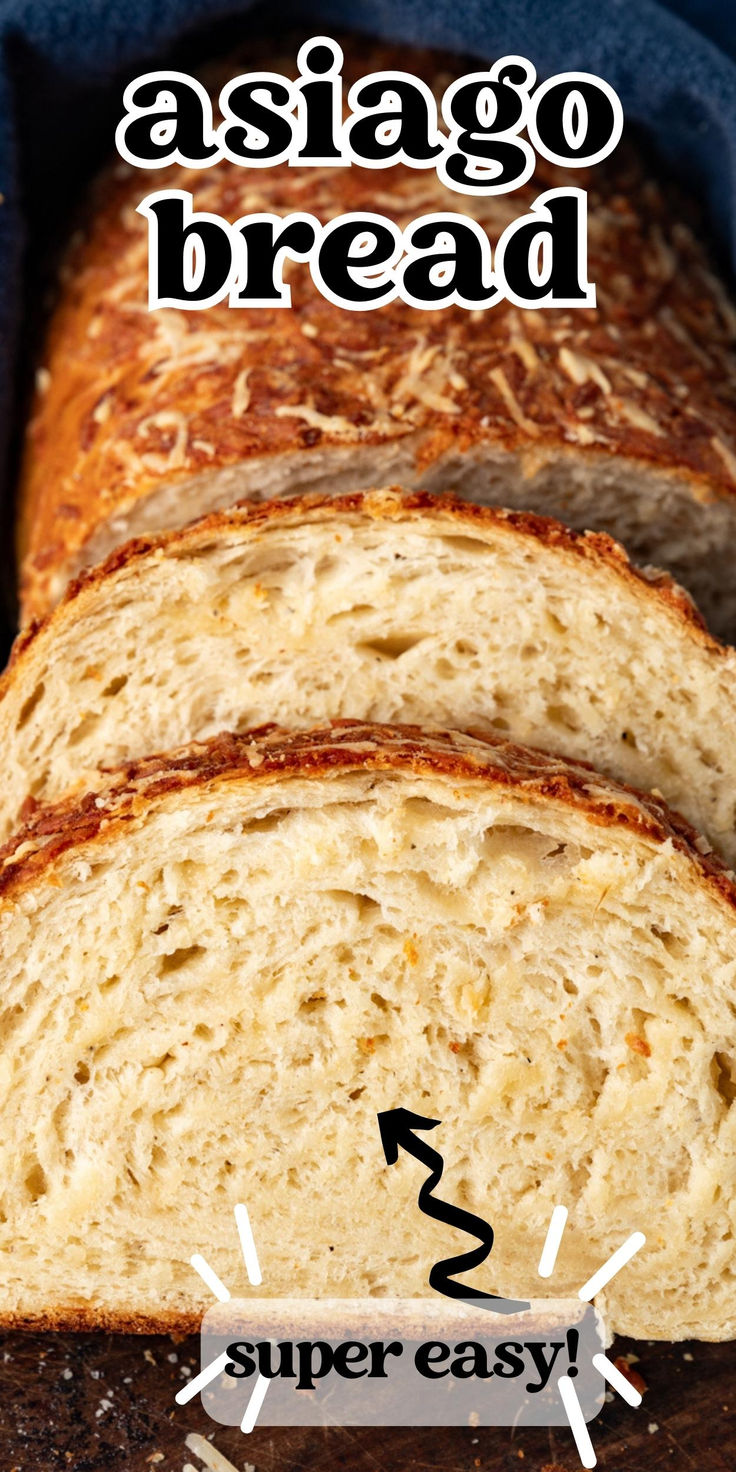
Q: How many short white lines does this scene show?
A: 8